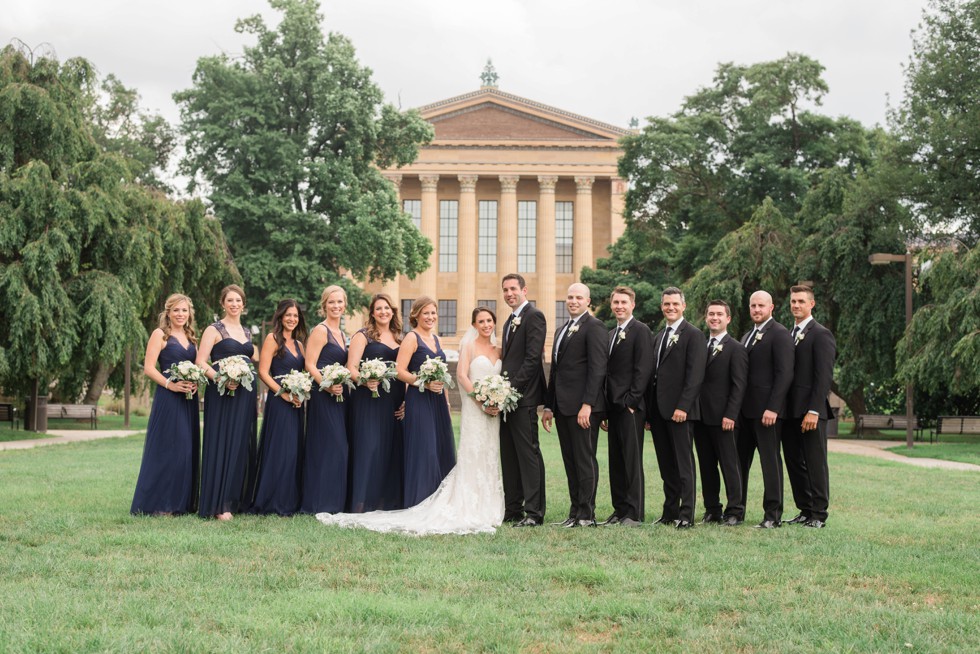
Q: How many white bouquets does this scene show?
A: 7